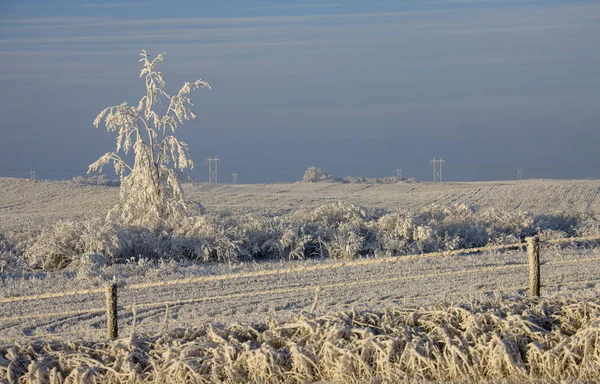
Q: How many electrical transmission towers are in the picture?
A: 6